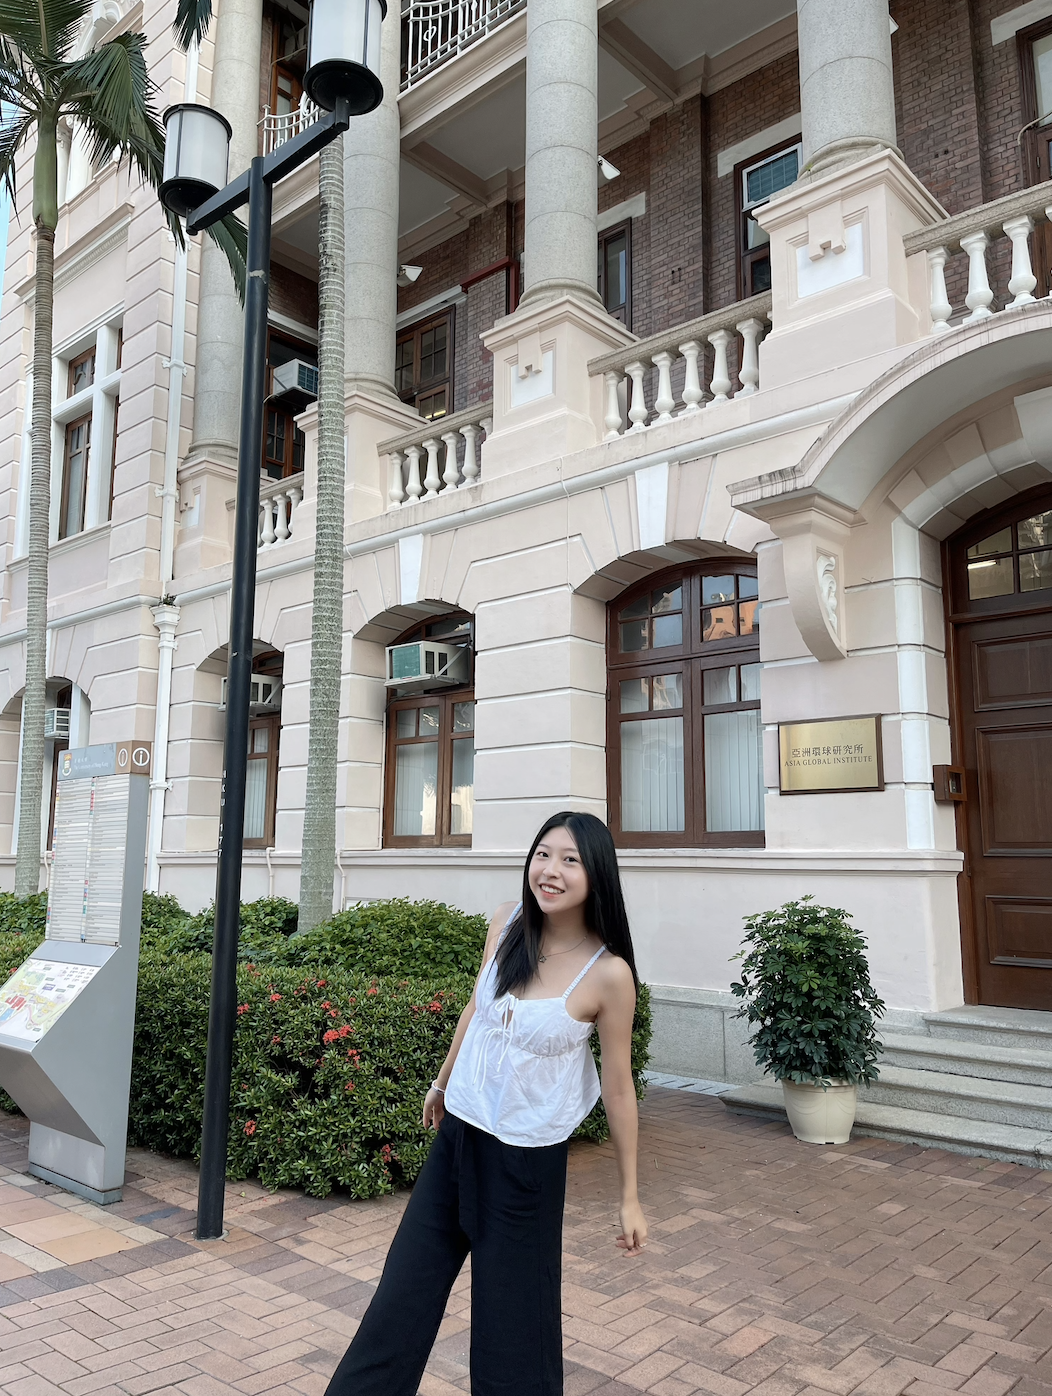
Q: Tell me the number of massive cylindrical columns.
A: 4